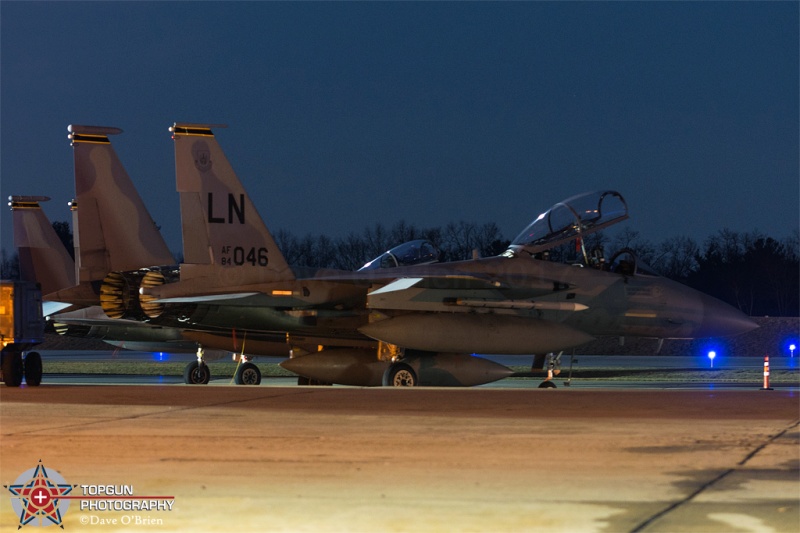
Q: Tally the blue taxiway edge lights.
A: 3